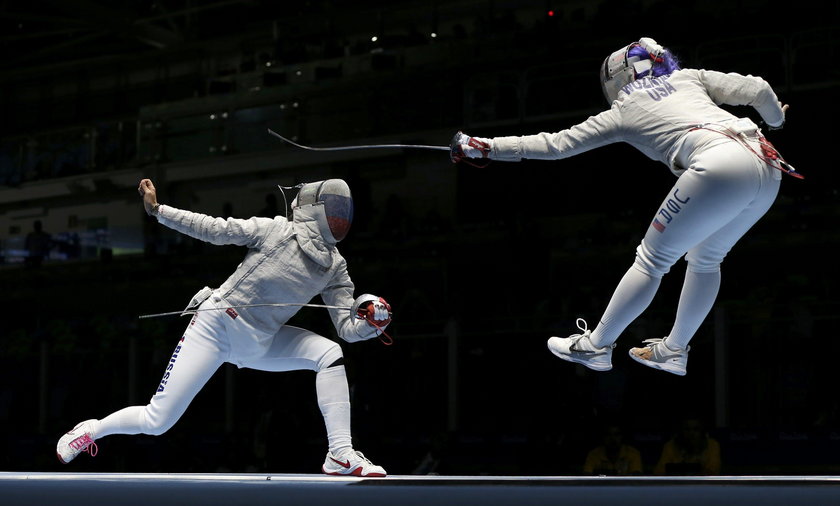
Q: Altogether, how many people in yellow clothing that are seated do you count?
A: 2